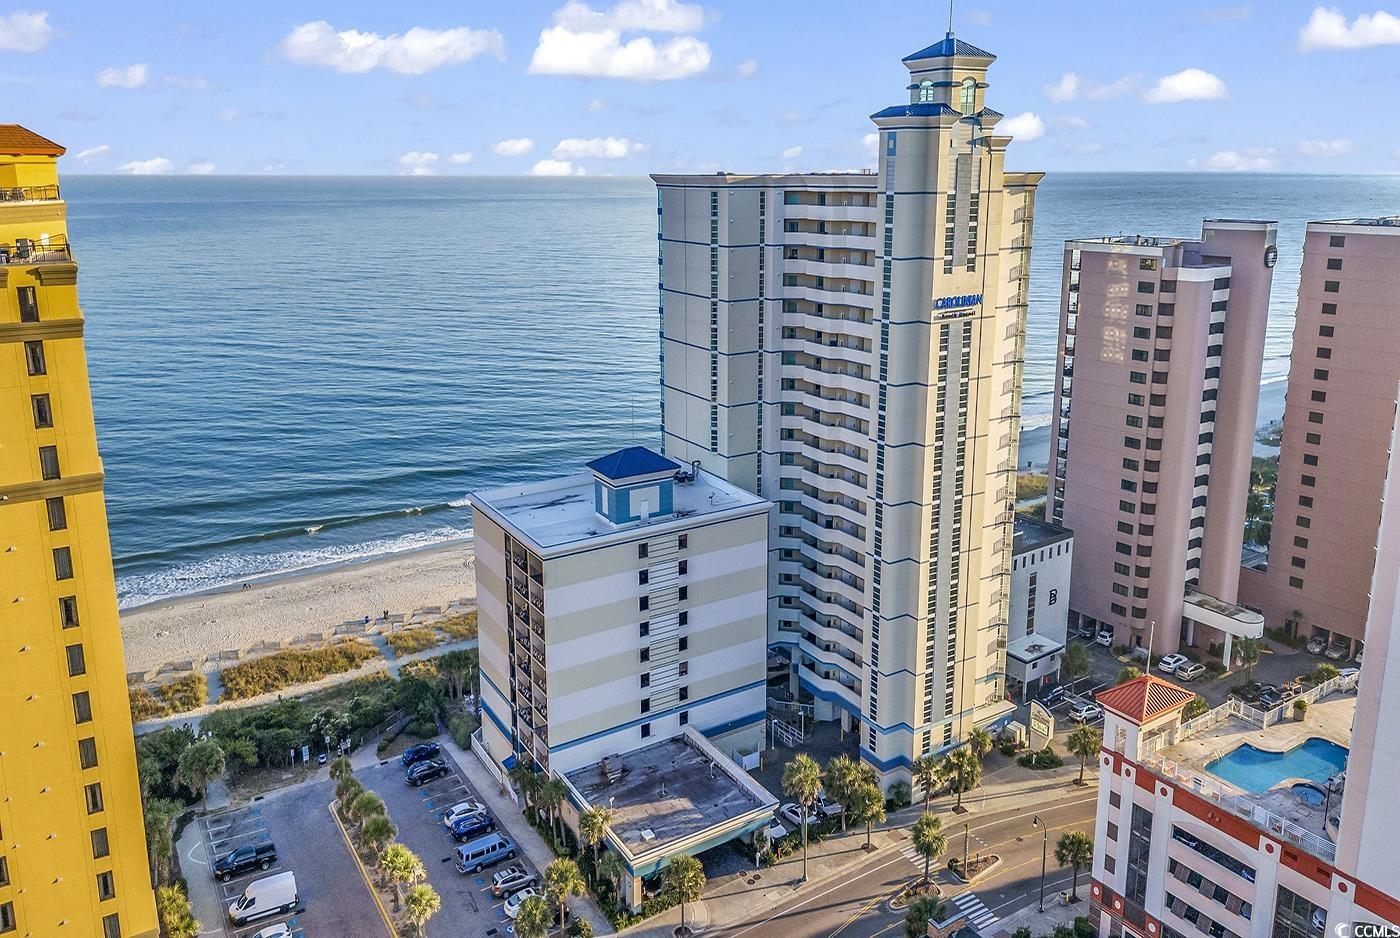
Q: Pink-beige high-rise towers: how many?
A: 2